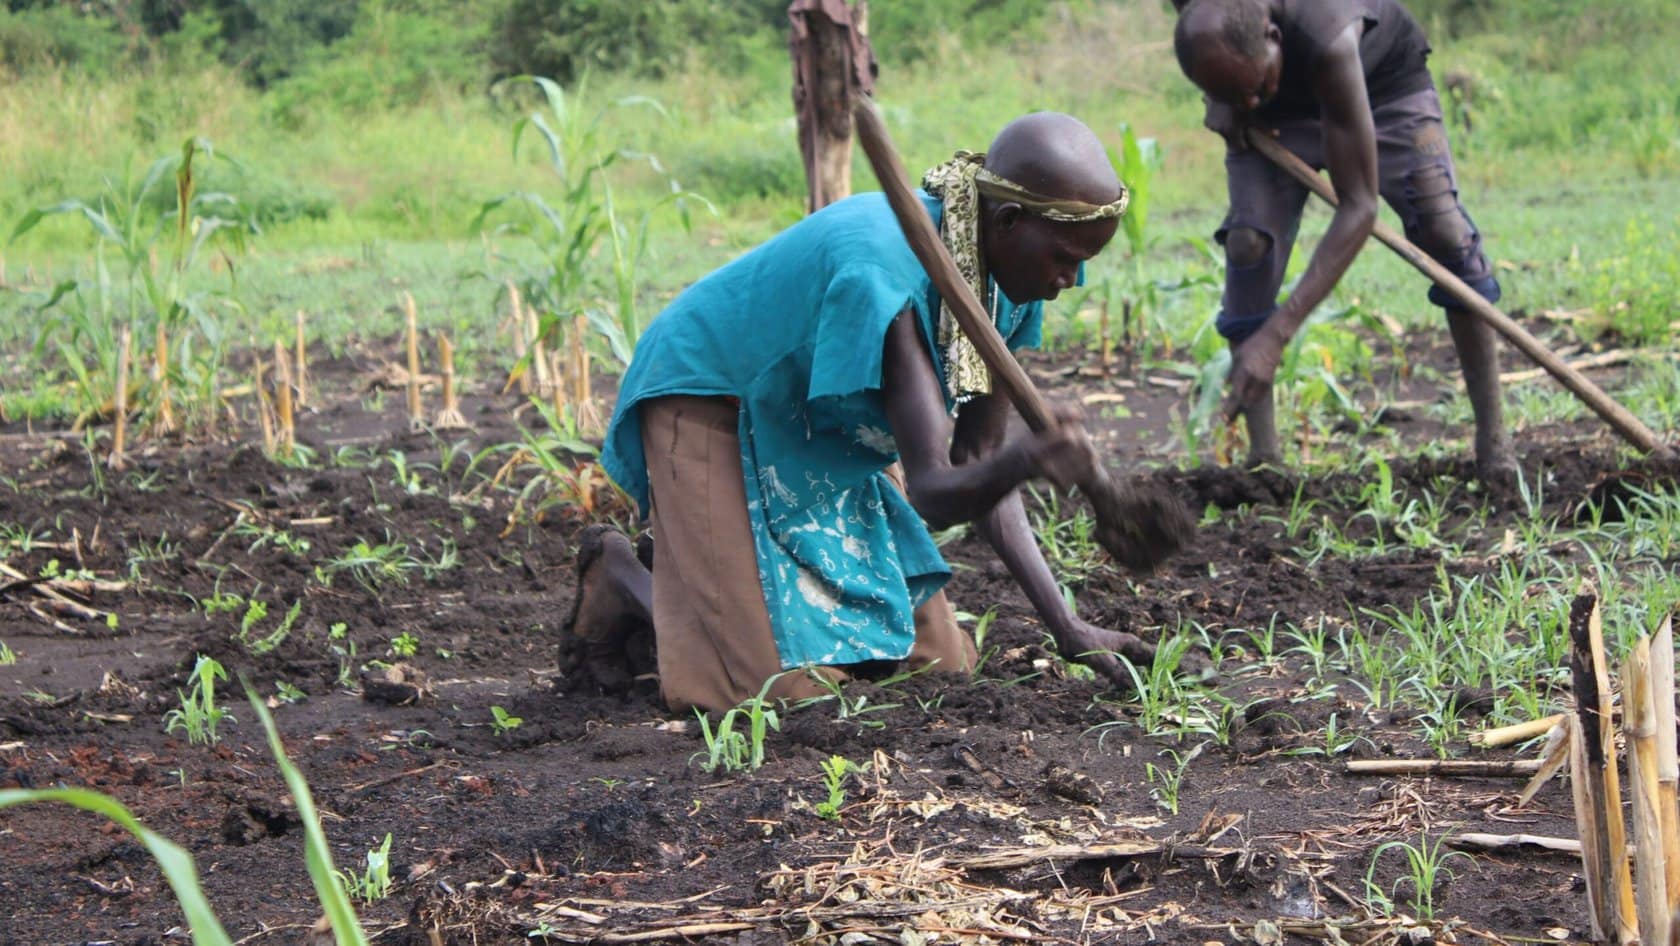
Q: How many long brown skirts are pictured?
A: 1